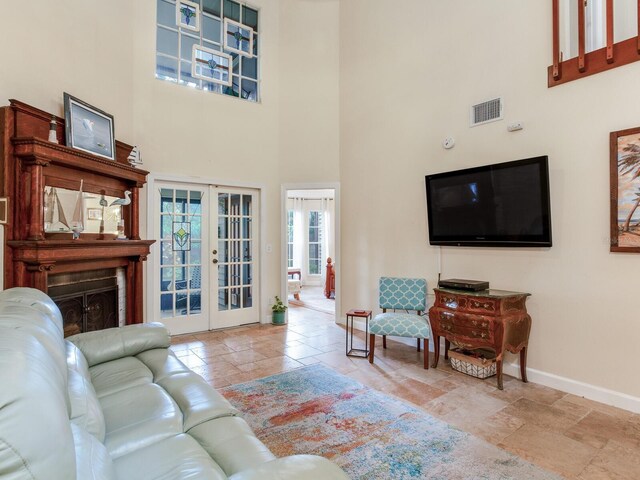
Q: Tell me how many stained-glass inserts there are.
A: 4